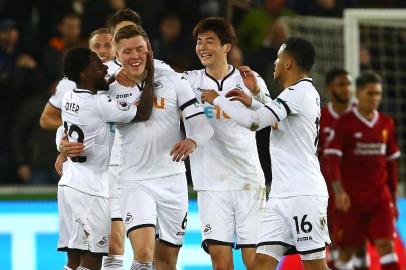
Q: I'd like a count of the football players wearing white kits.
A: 6